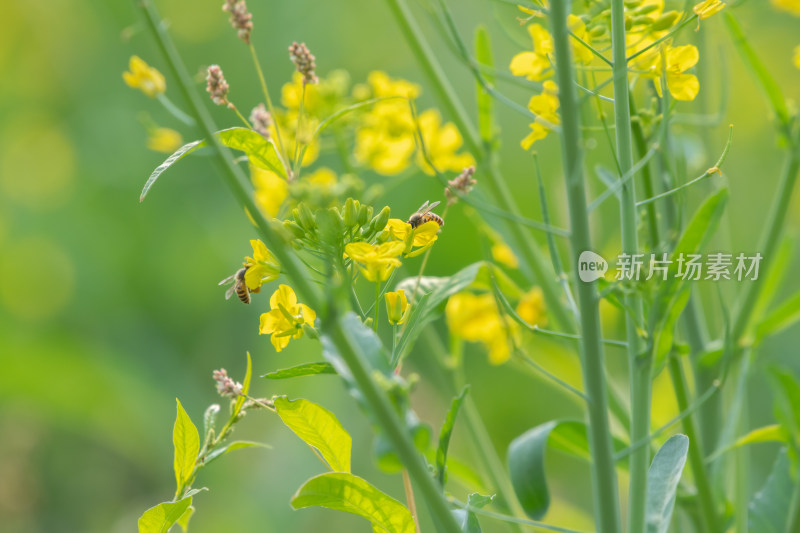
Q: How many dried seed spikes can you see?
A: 6